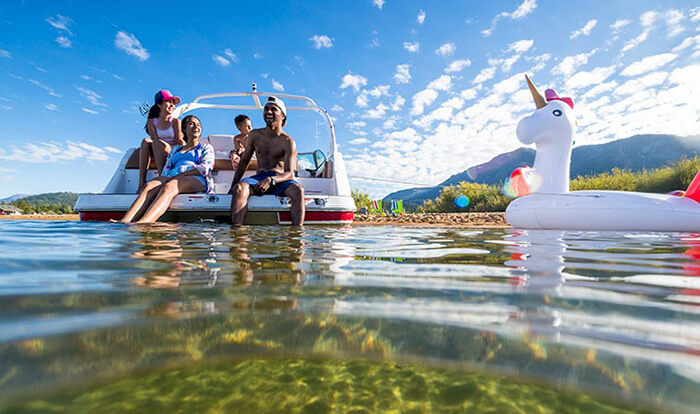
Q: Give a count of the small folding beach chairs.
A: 2